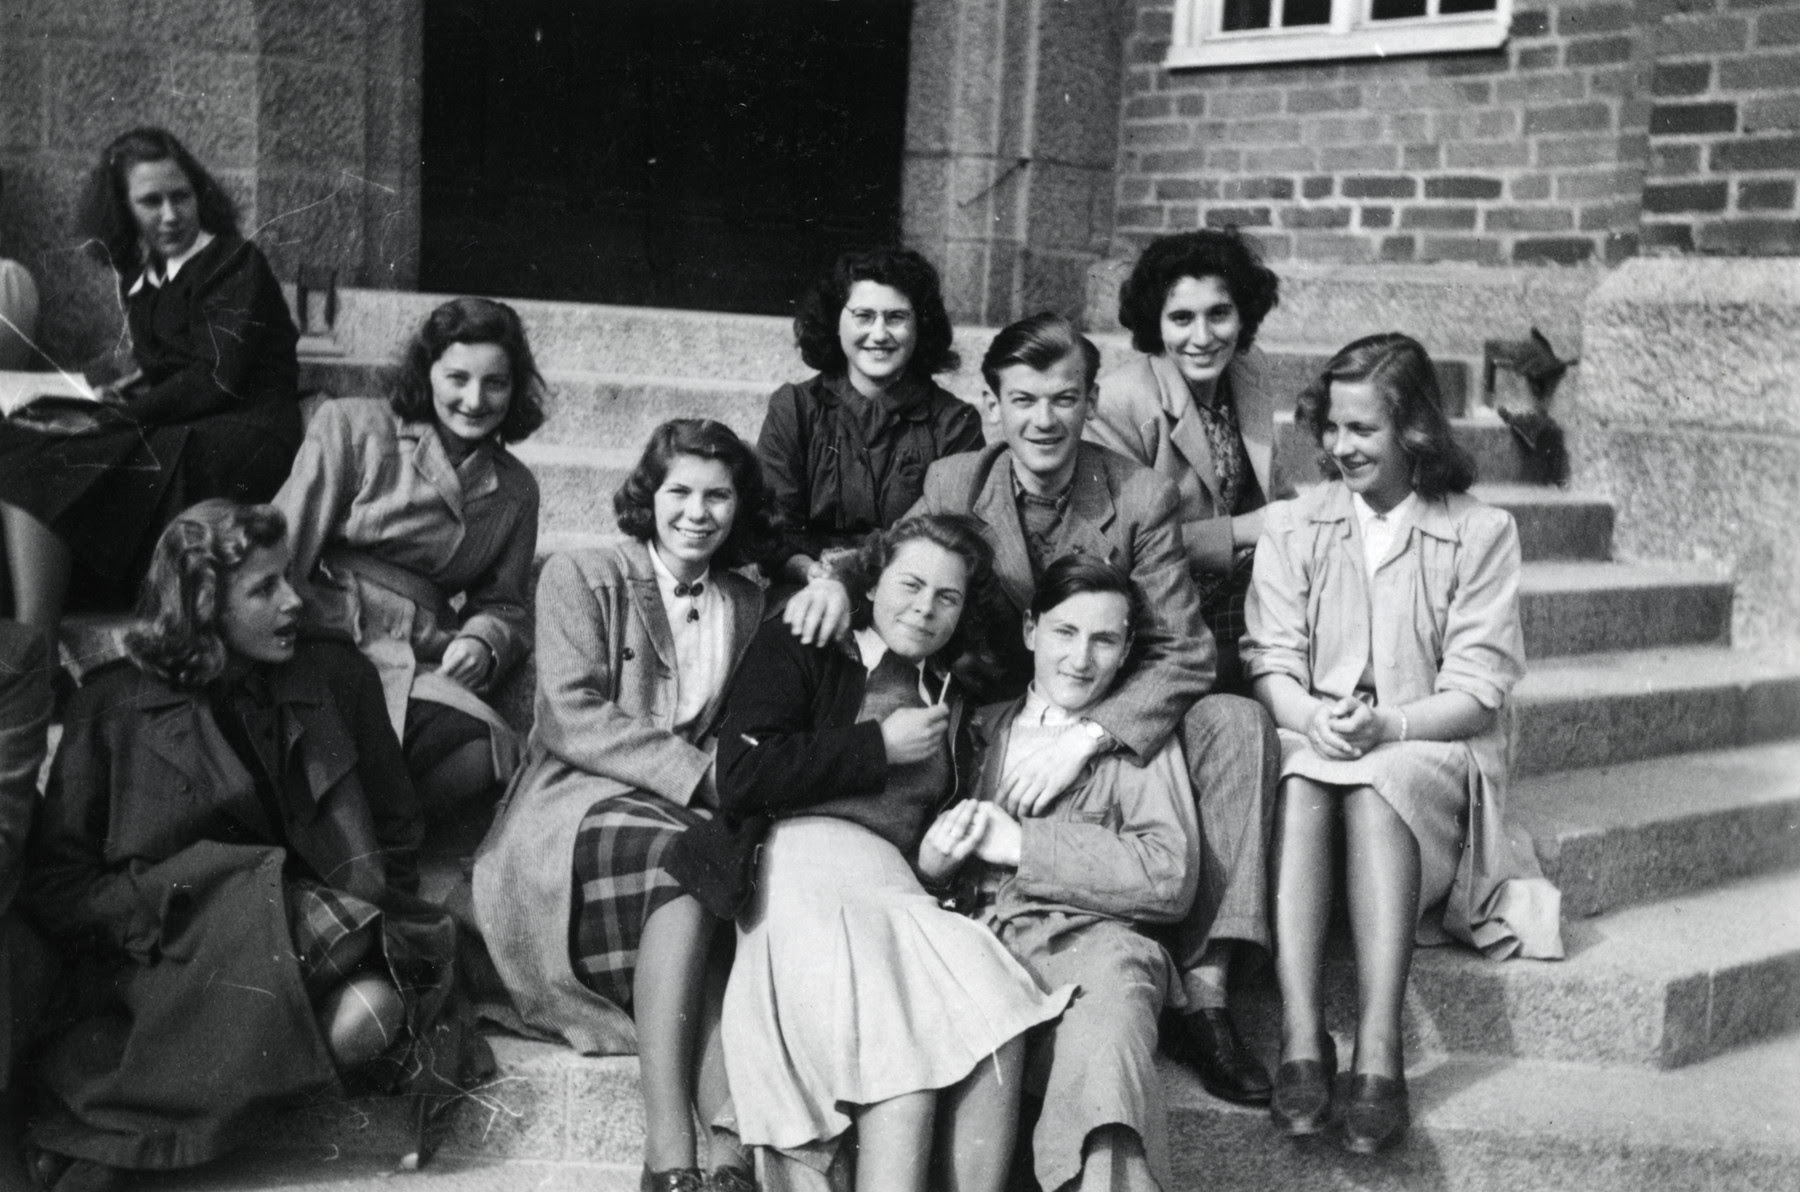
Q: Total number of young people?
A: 10